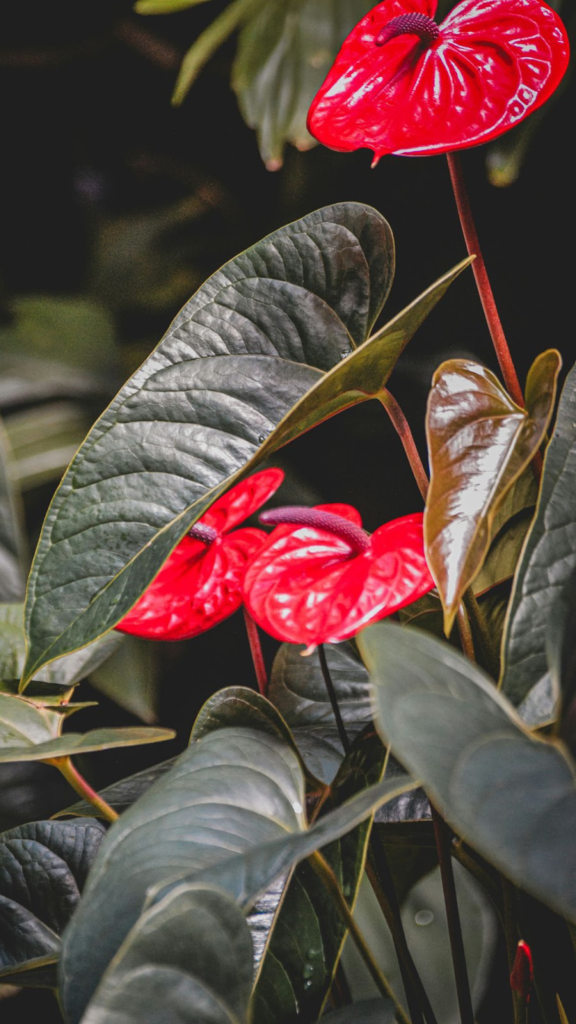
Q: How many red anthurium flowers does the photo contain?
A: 3